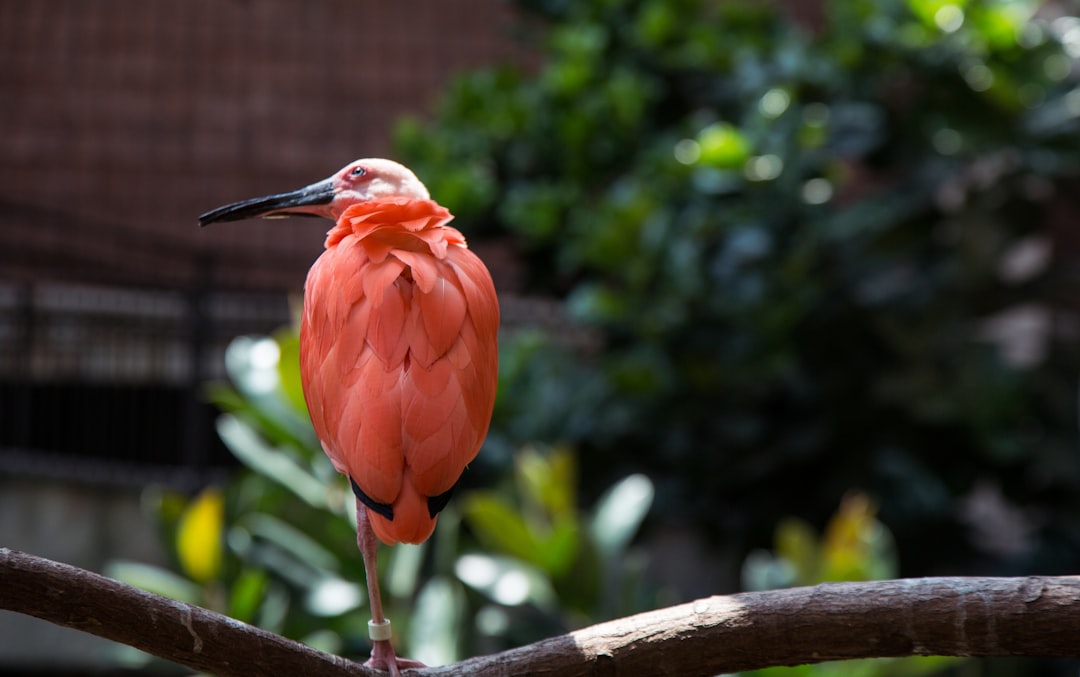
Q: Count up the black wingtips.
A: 2